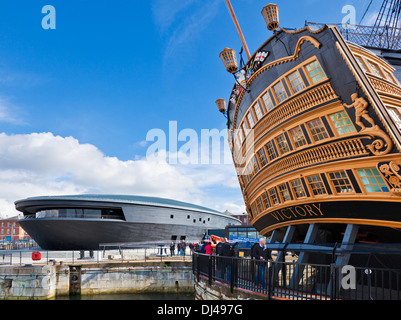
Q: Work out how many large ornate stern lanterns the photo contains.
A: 3